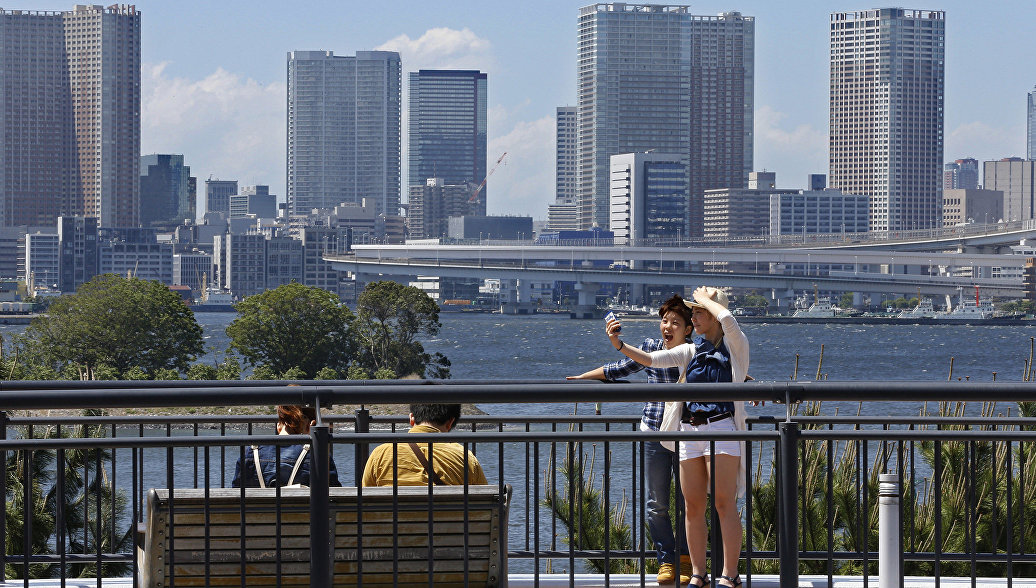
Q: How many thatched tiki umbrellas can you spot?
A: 0